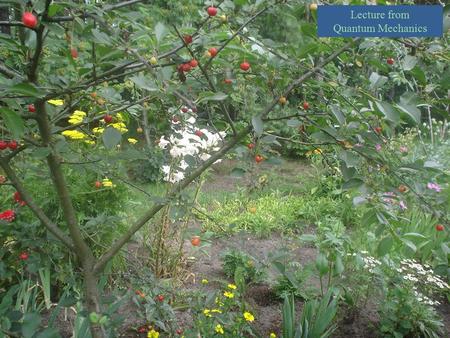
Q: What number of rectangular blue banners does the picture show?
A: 1